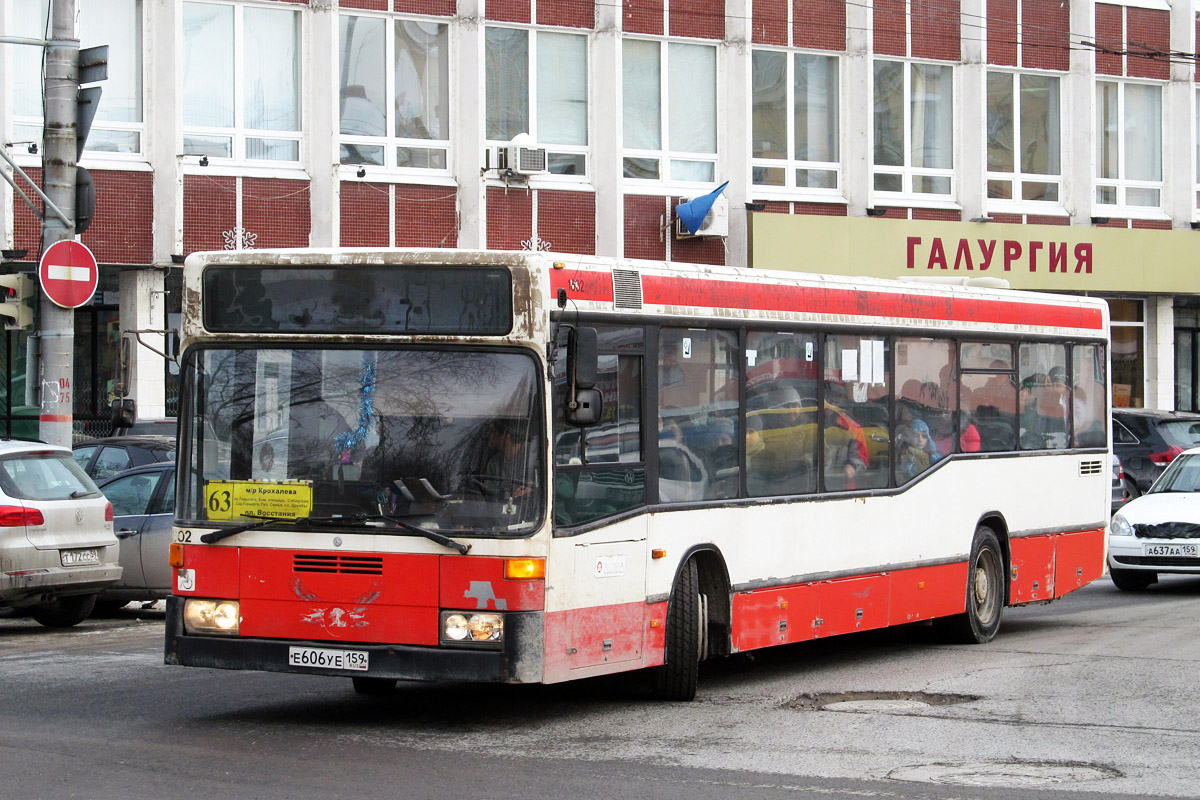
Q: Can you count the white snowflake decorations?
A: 2